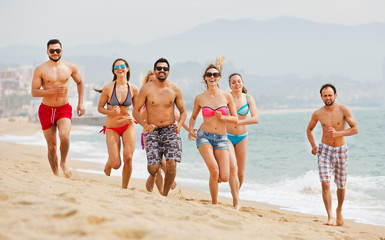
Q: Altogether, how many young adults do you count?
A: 7